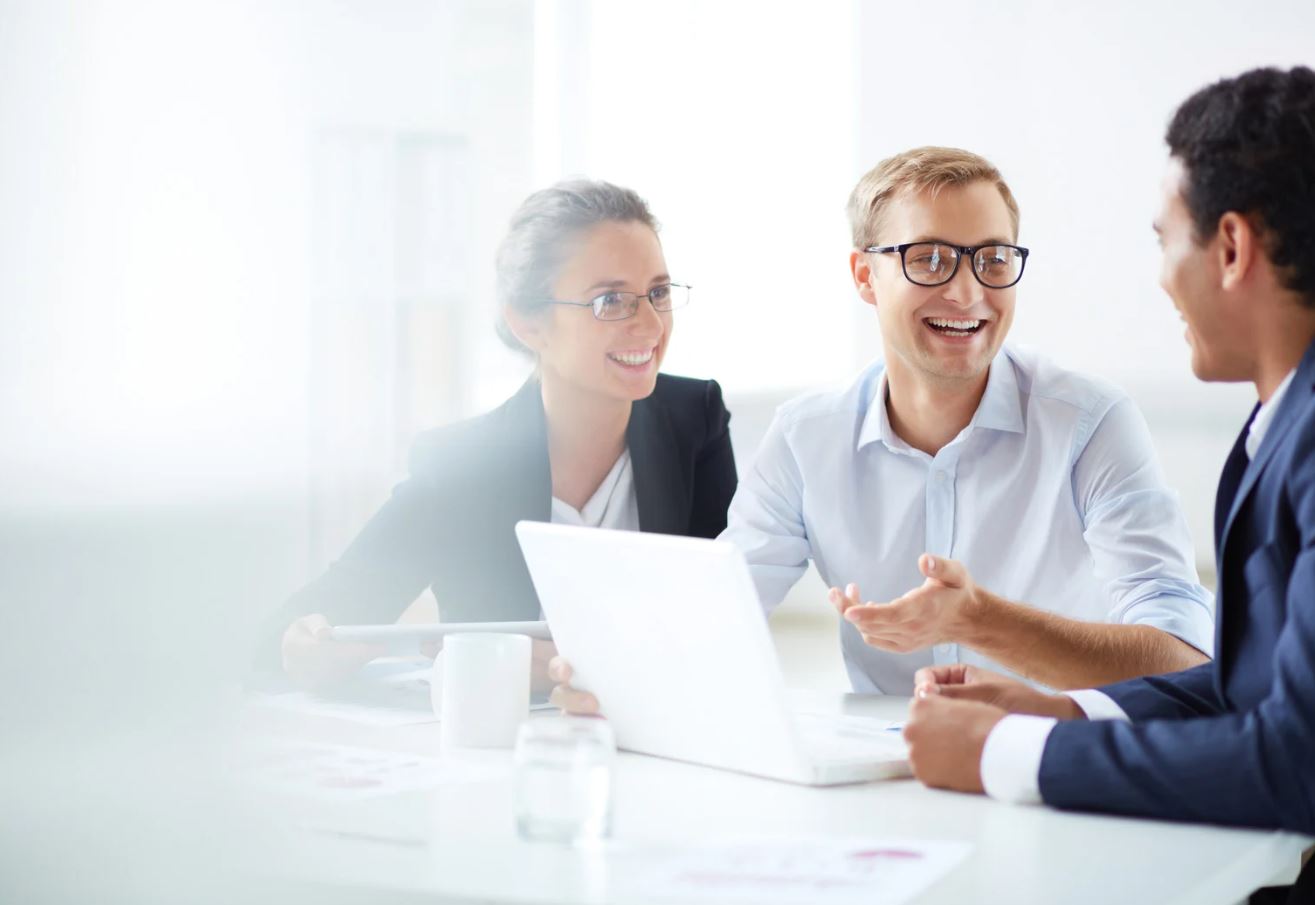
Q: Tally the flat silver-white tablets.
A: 1